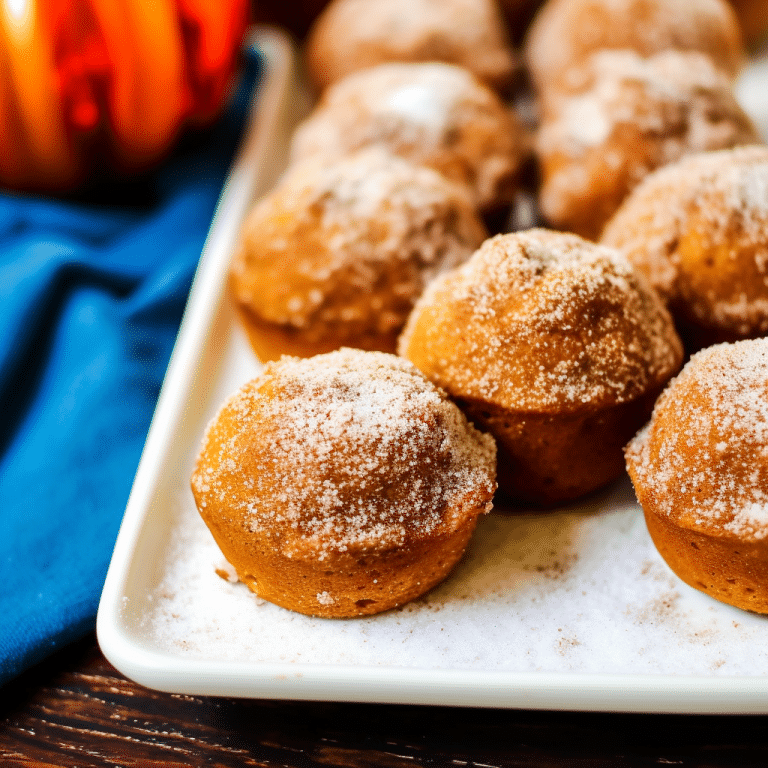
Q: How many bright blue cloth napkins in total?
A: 1